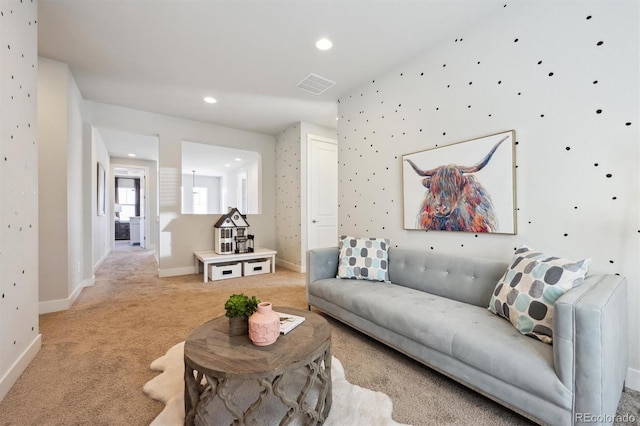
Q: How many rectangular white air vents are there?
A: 1